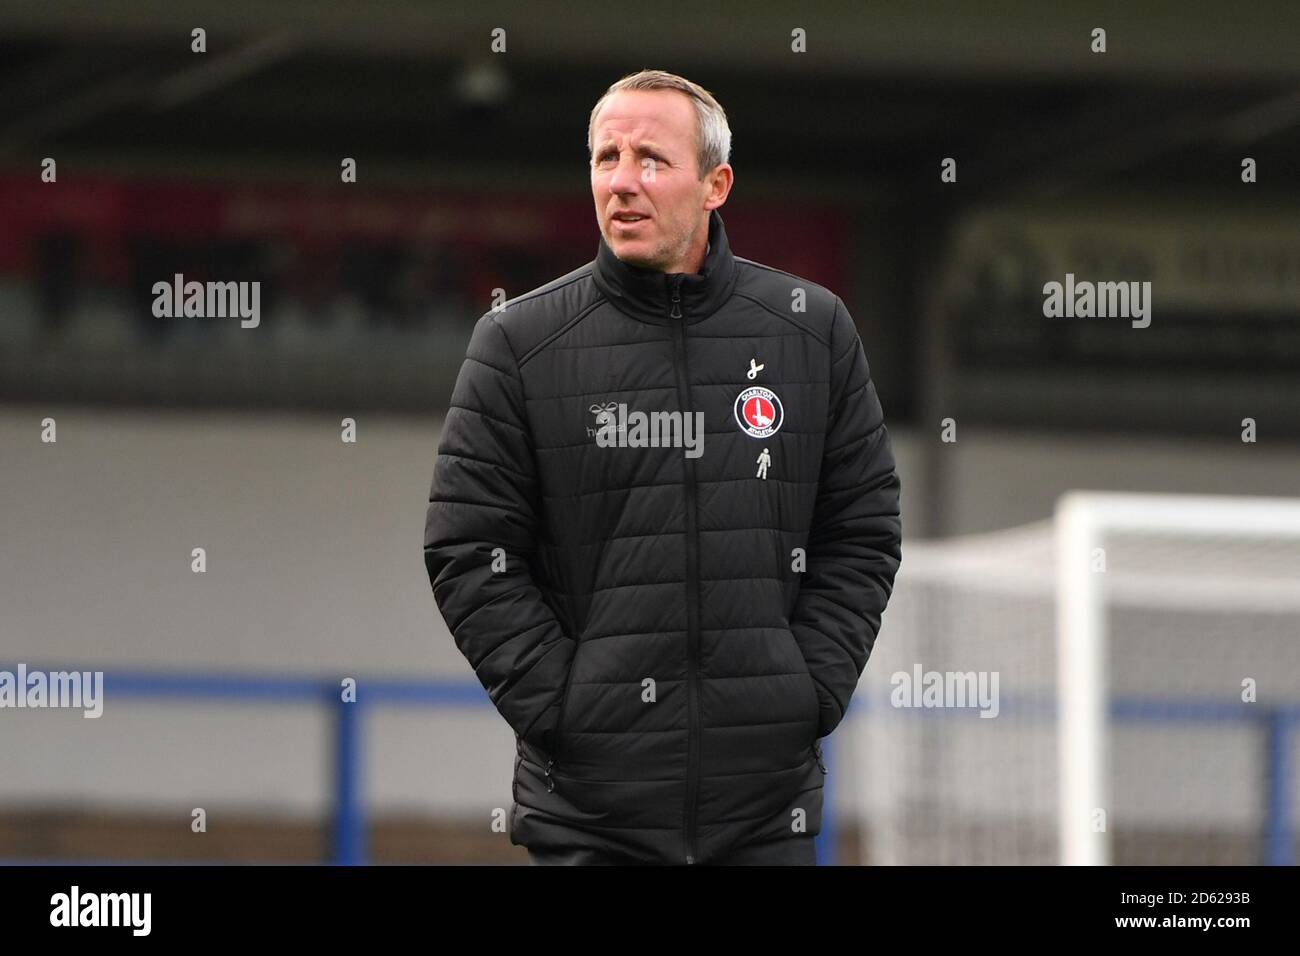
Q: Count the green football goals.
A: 0